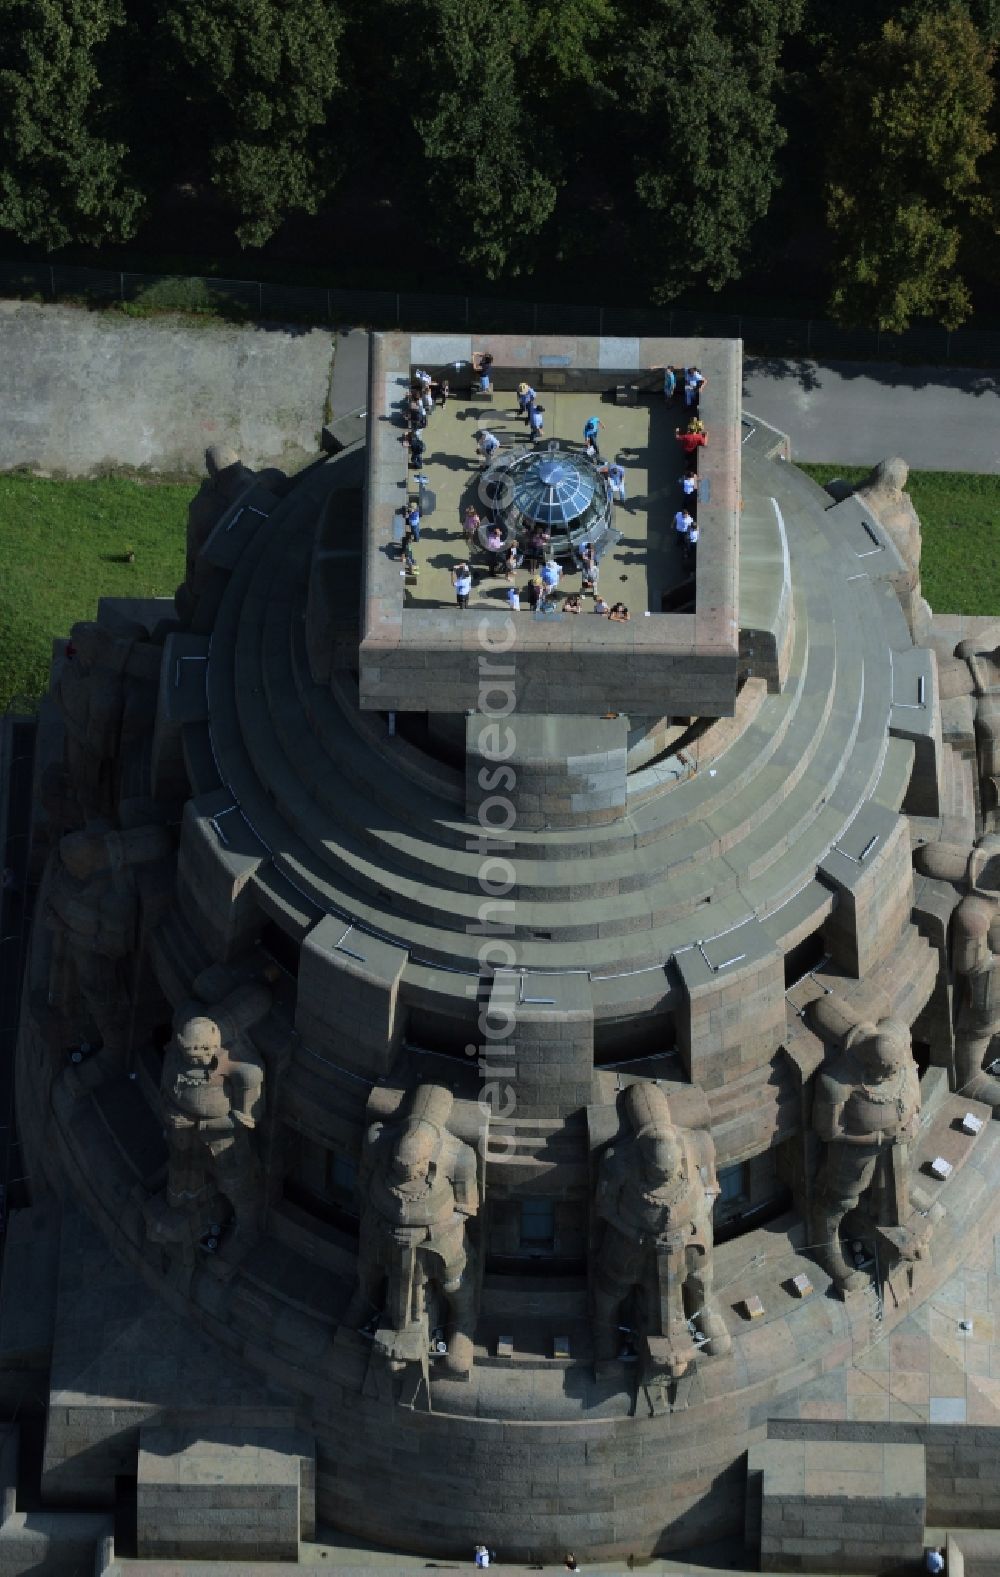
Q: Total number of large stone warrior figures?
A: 10